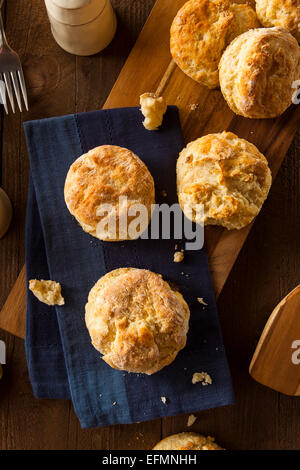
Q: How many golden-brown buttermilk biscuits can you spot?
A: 7